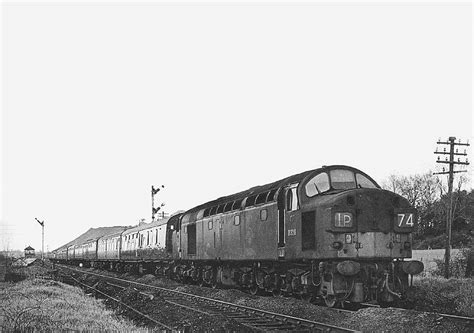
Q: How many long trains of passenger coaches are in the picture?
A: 1